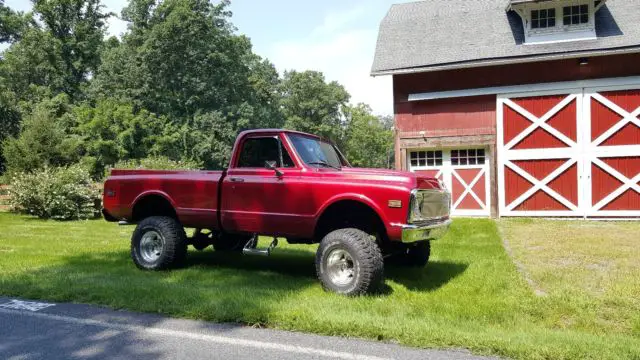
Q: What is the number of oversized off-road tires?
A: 4